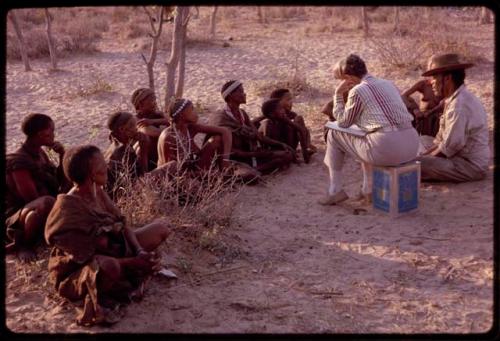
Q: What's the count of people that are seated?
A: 11